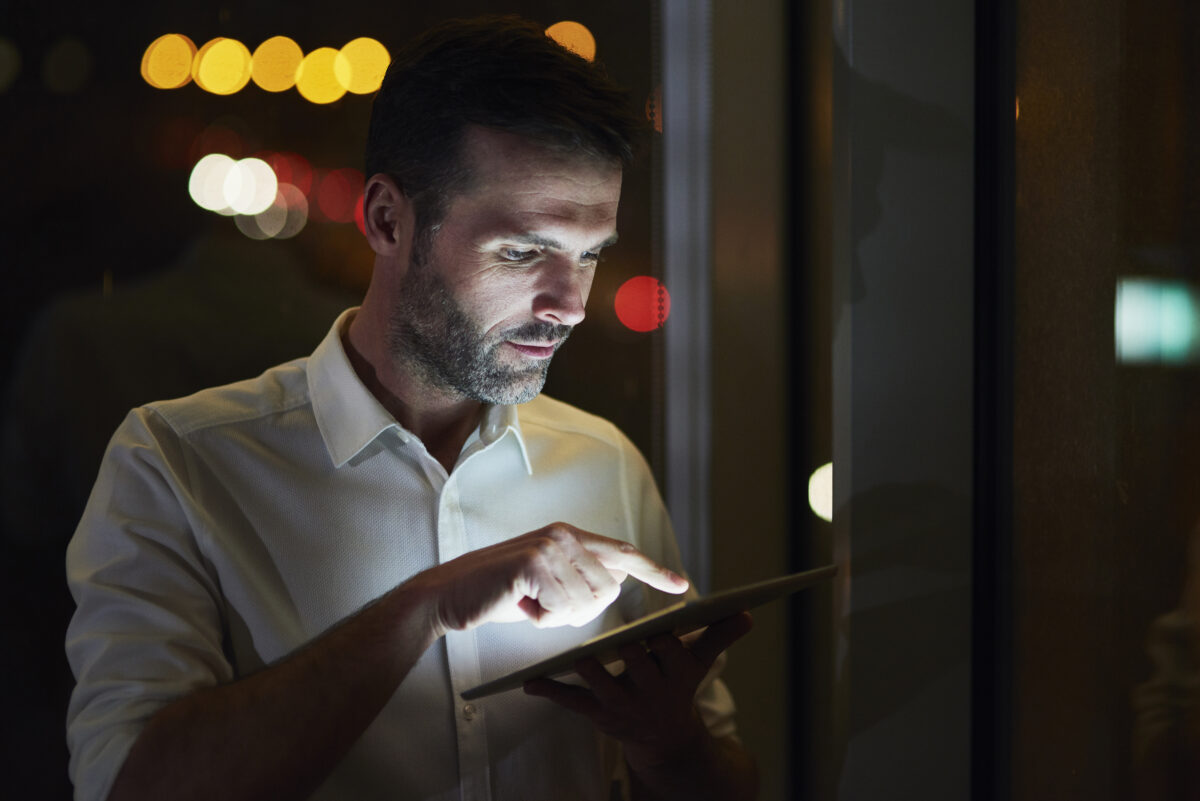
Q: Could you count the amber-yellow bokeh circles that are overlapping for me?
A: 5